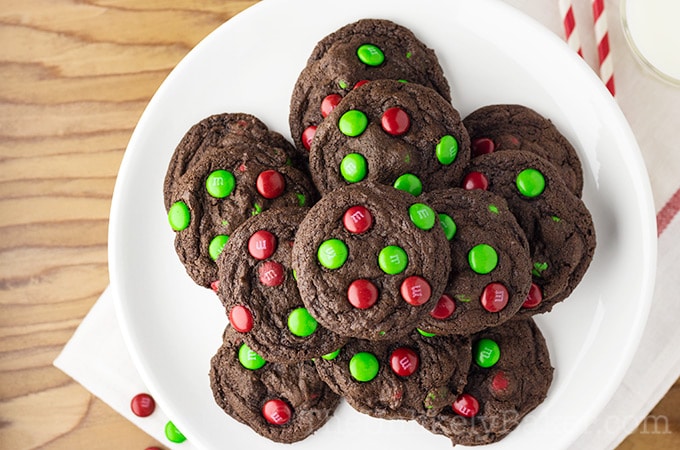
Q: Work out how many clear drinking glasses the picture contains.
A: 1